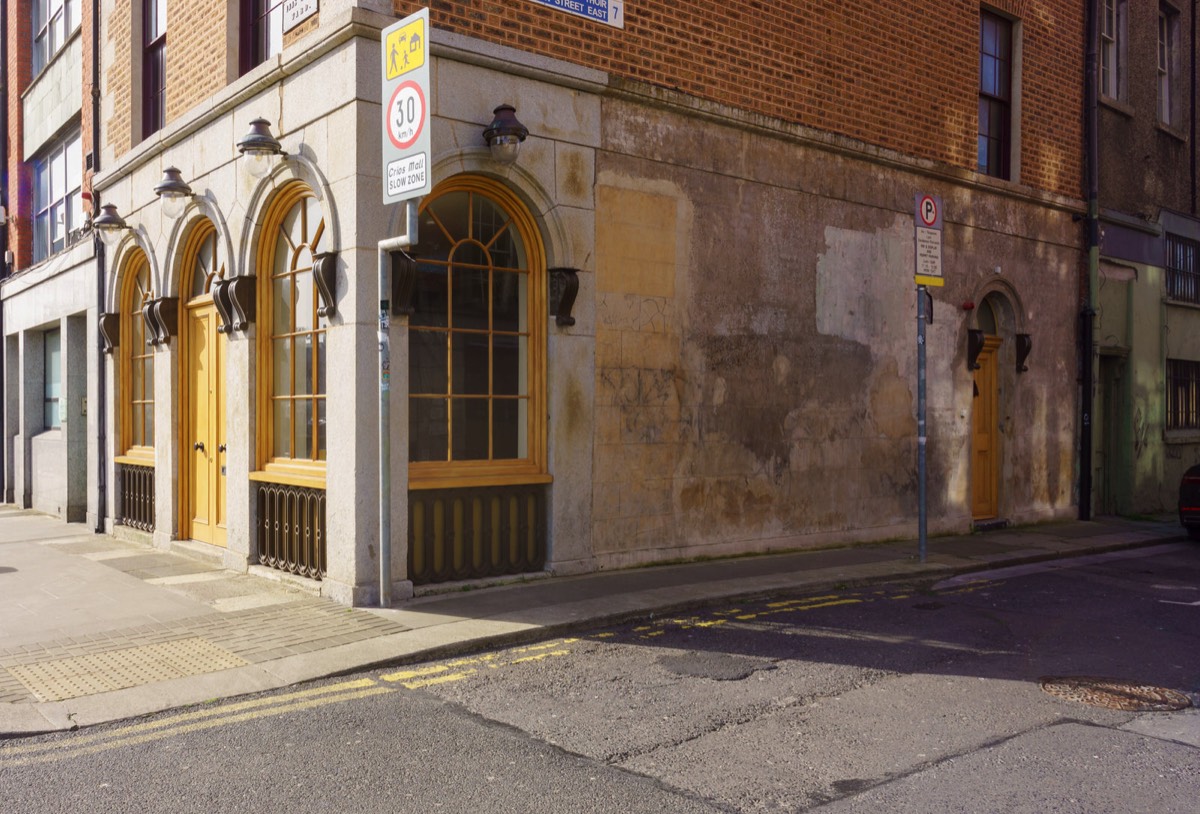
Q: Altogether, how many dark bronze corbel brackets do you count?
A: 10